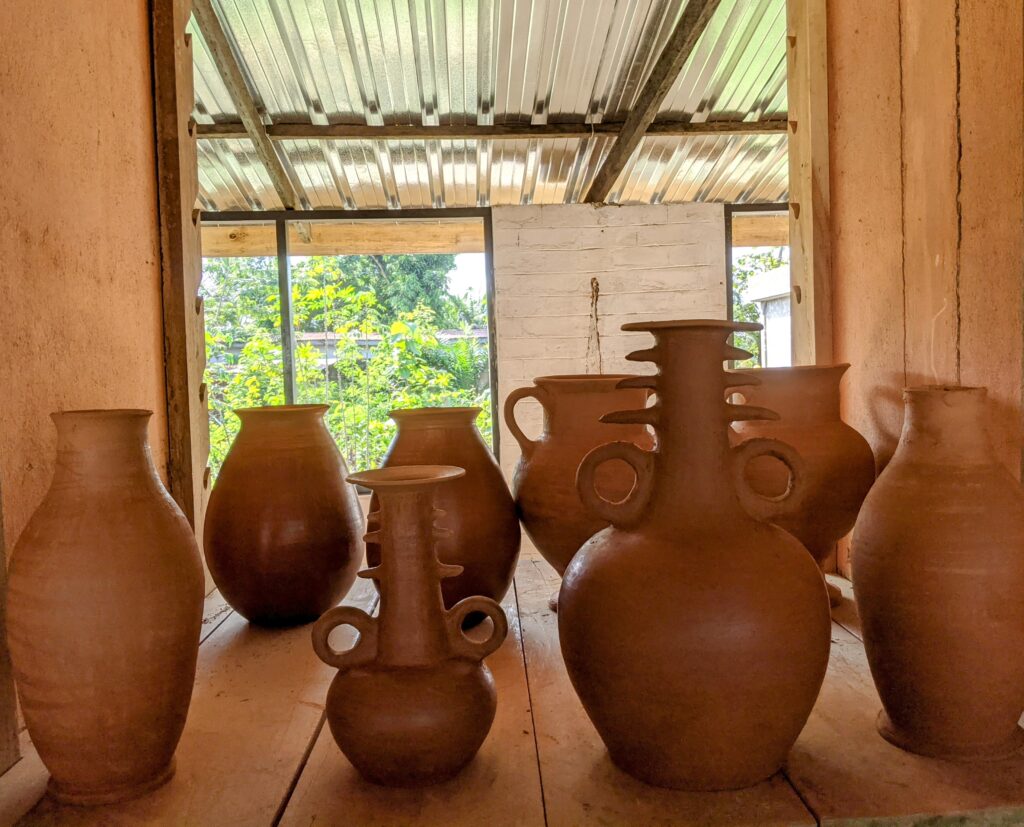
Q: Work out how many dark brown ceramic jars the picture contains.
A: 8